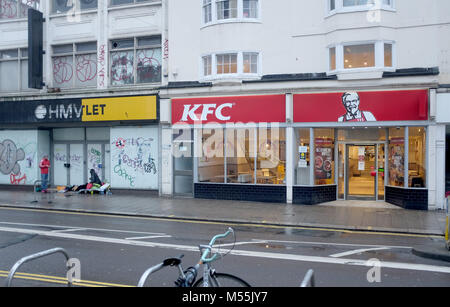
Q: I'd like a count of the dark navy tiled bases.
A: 3